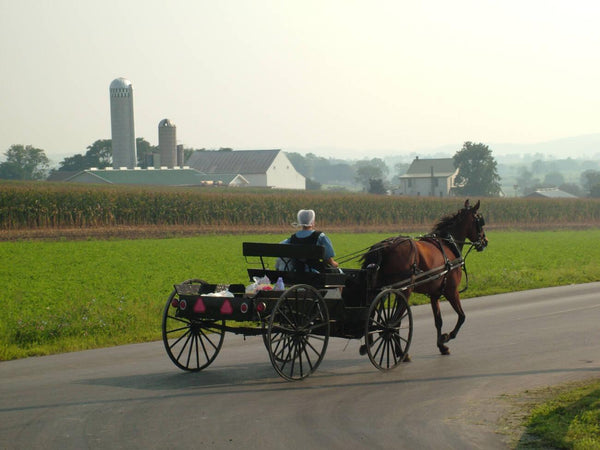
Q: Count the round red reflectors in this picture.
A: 4